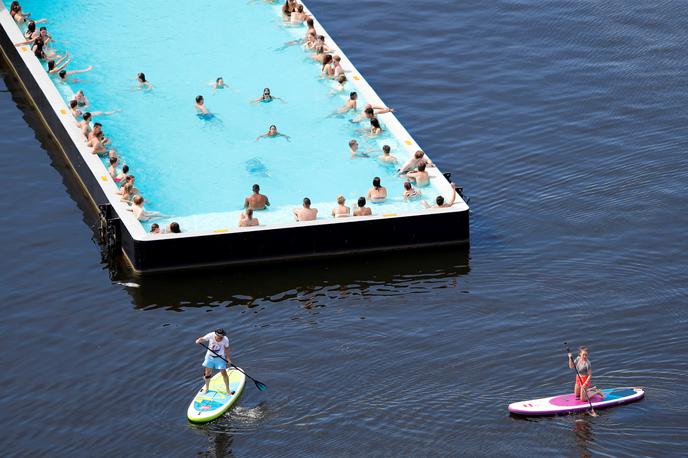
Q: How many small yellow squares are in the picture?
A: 7